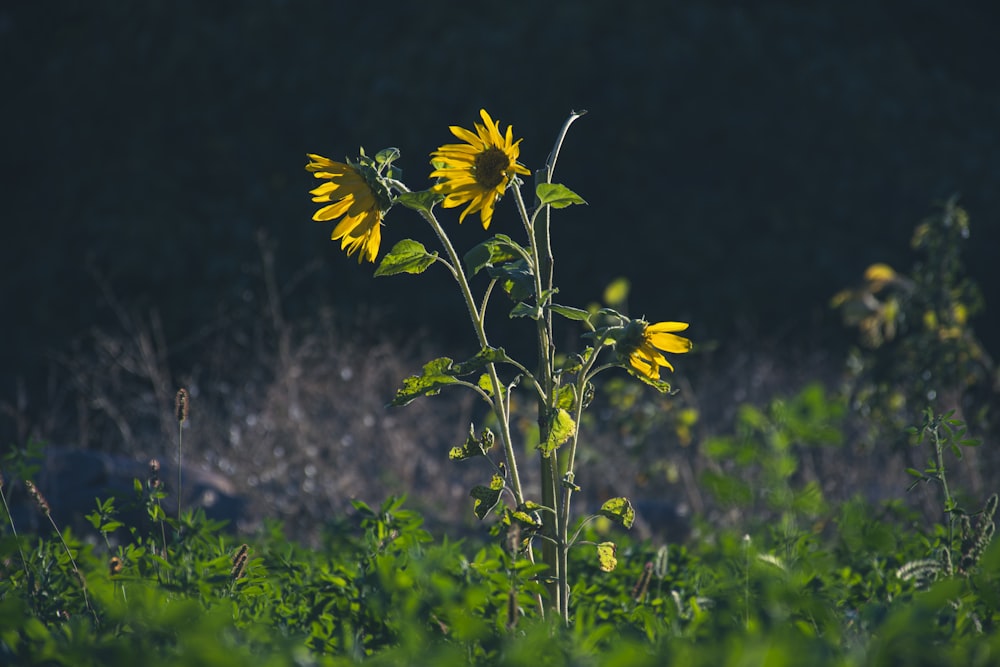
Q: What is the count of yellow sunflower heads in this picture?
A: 3